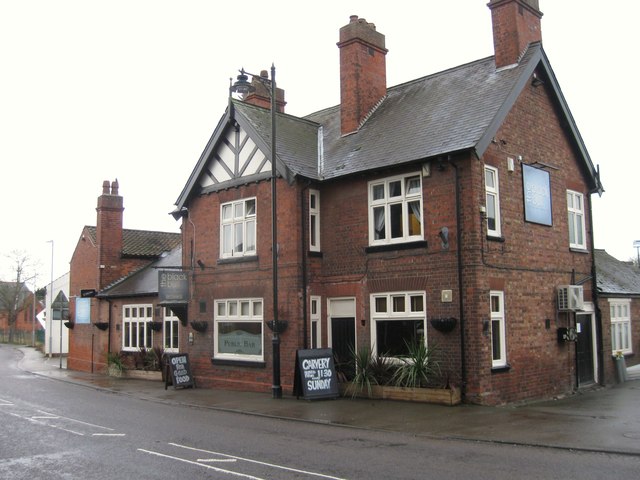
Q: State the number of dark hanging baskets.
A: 6